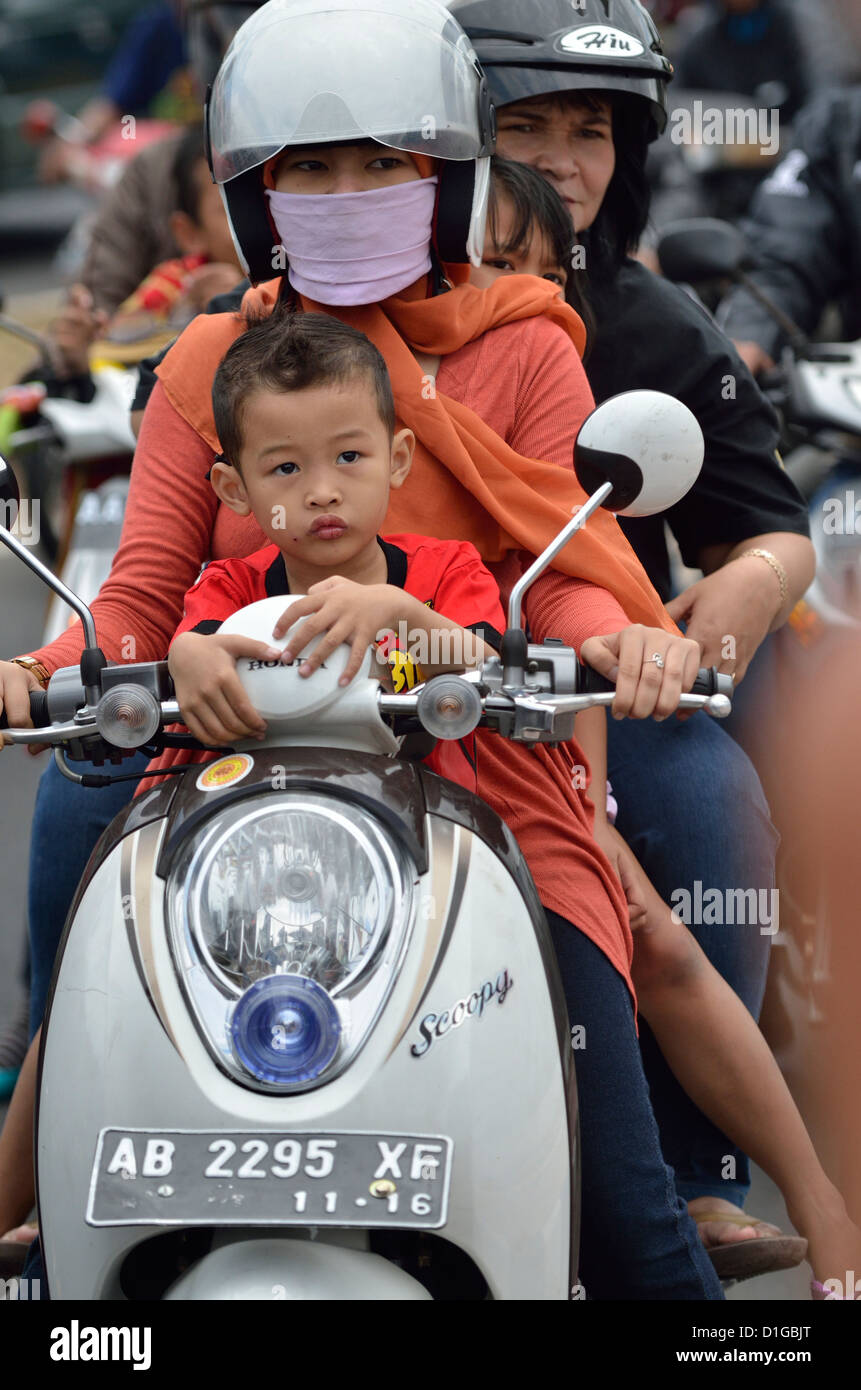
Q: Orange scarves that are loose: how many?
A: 1